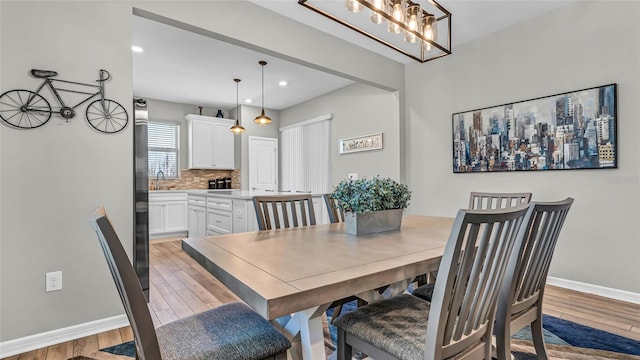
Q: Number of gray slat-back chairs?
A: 6